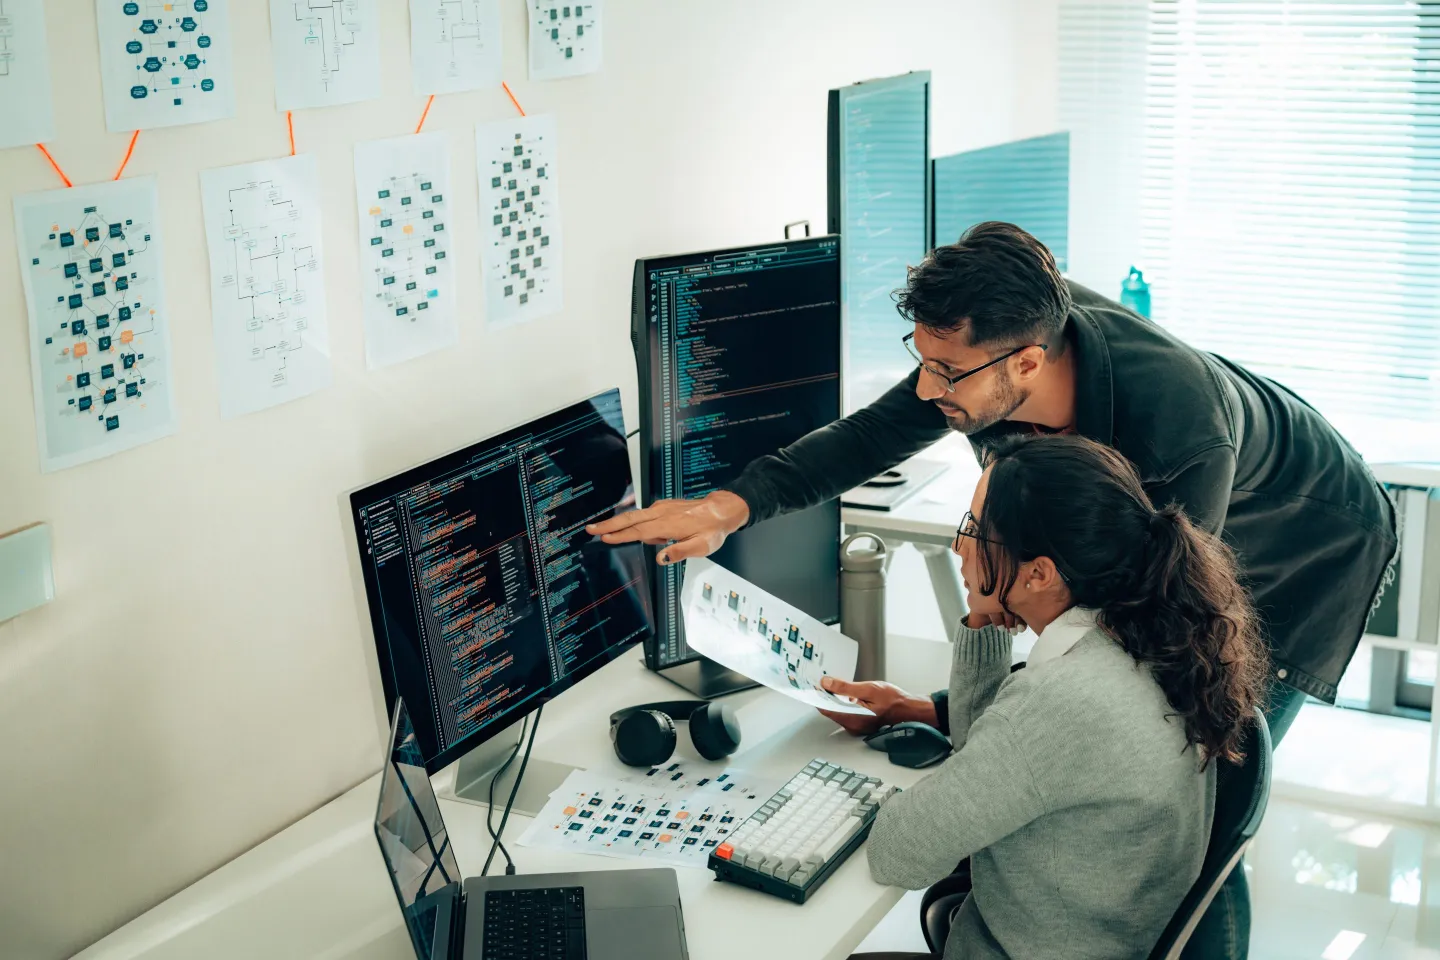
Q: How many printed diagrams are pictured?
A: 12